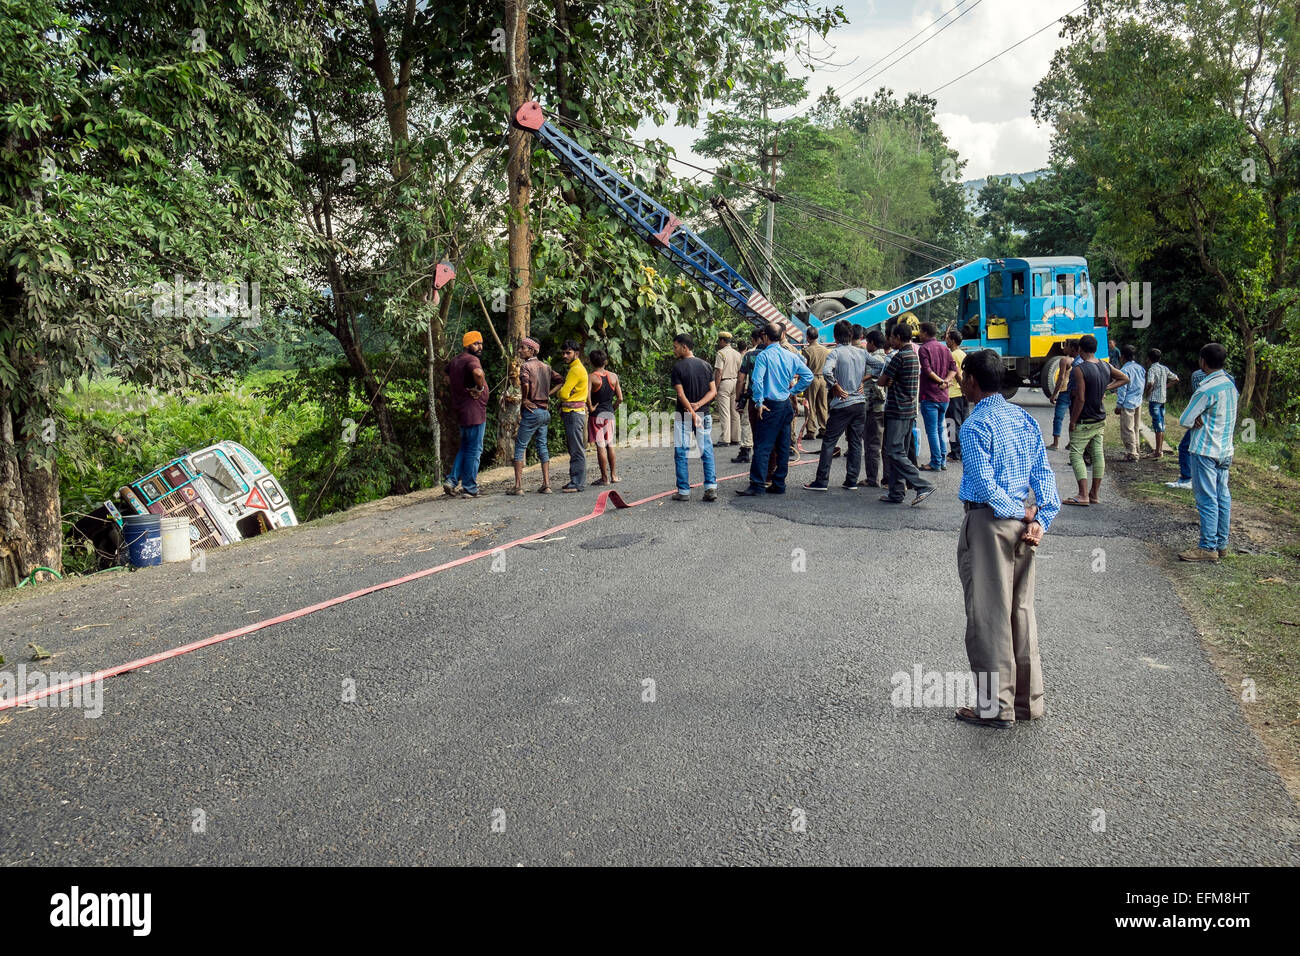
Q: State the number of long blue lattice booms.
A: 1